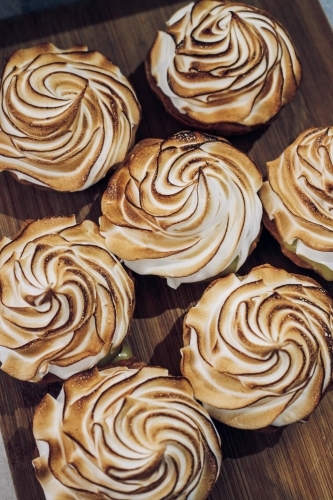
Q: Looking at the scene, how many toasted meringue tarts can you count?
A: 7